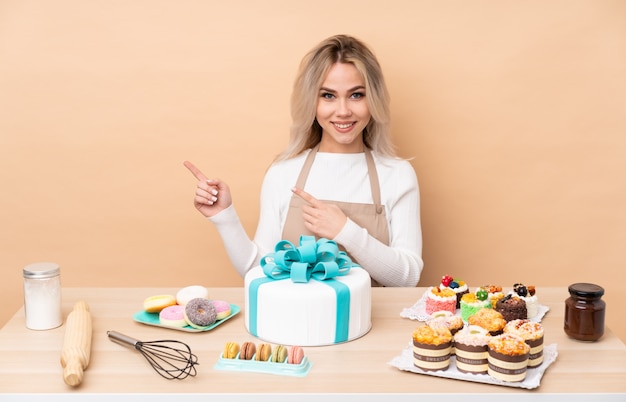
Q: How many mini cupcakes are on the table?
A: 12